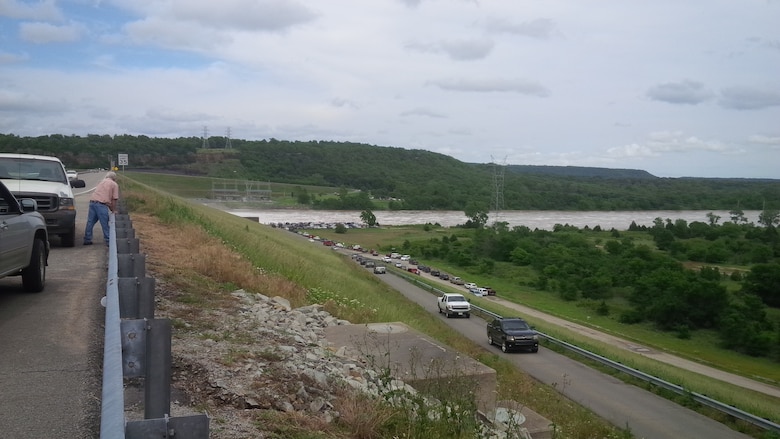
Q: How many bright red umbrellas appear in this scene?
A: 0